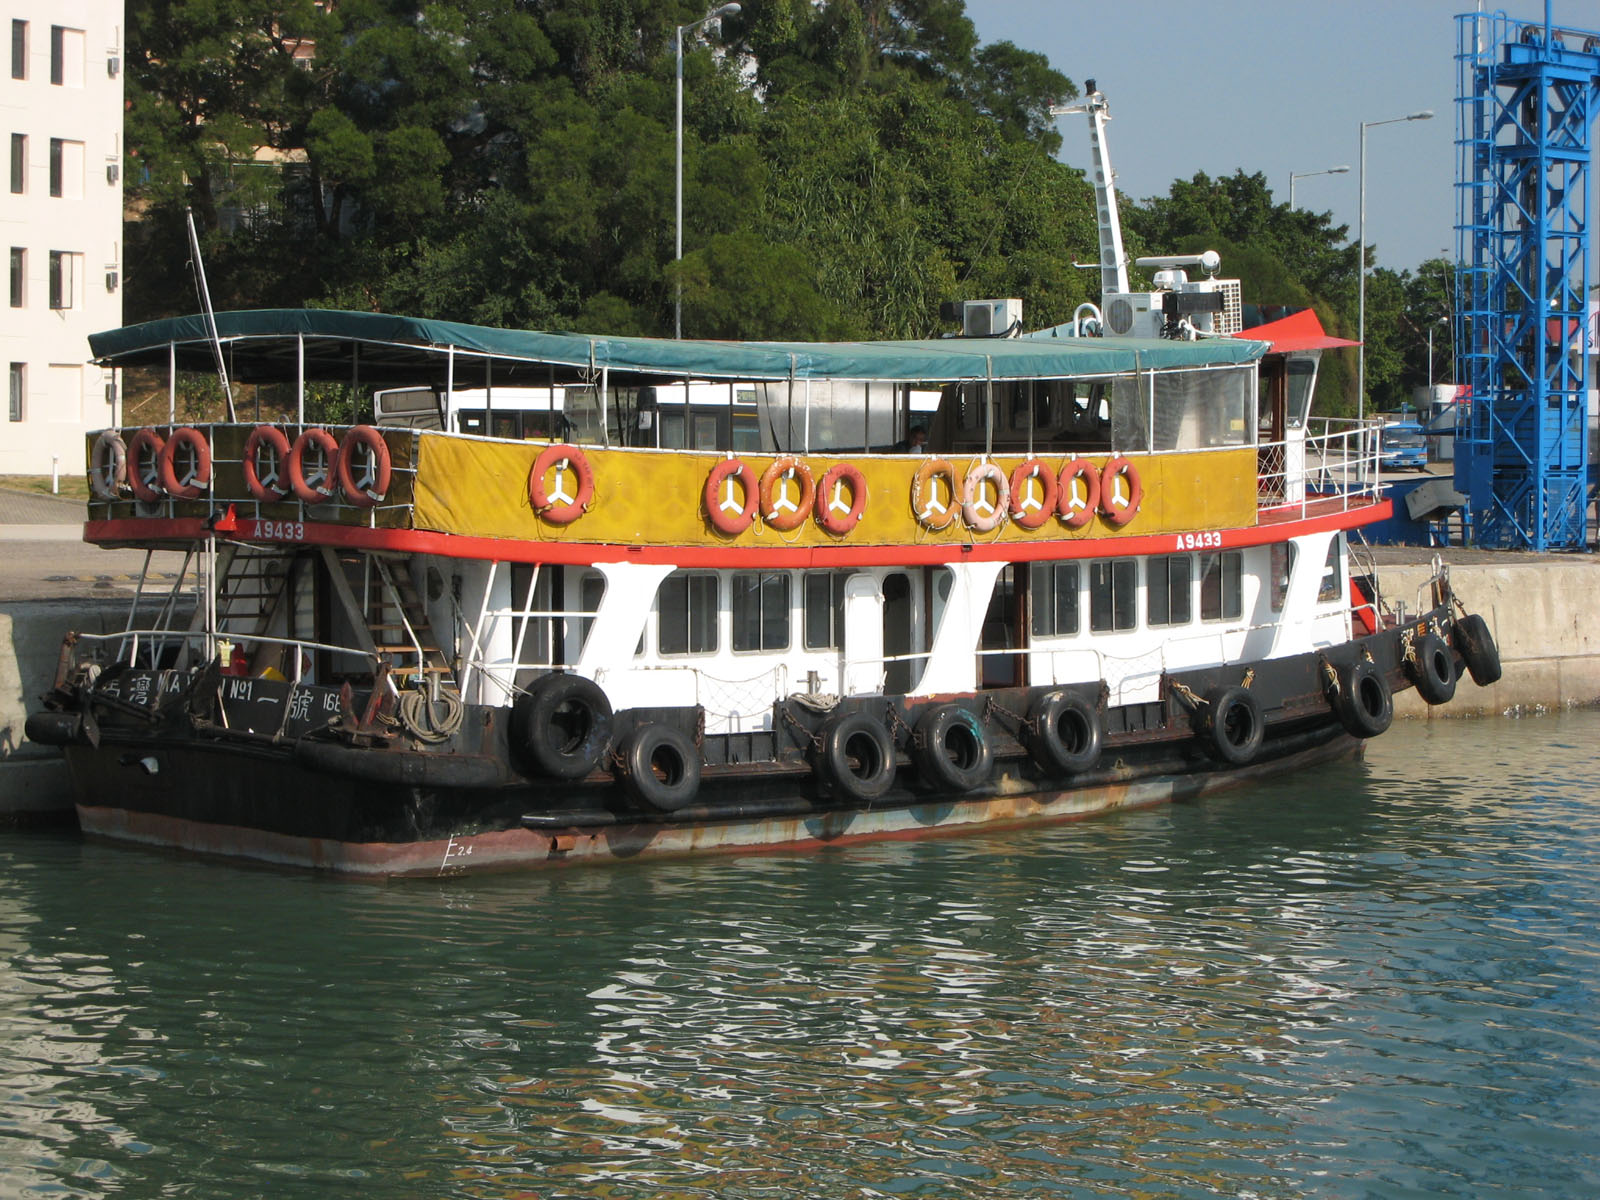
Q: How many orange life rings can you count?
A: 13